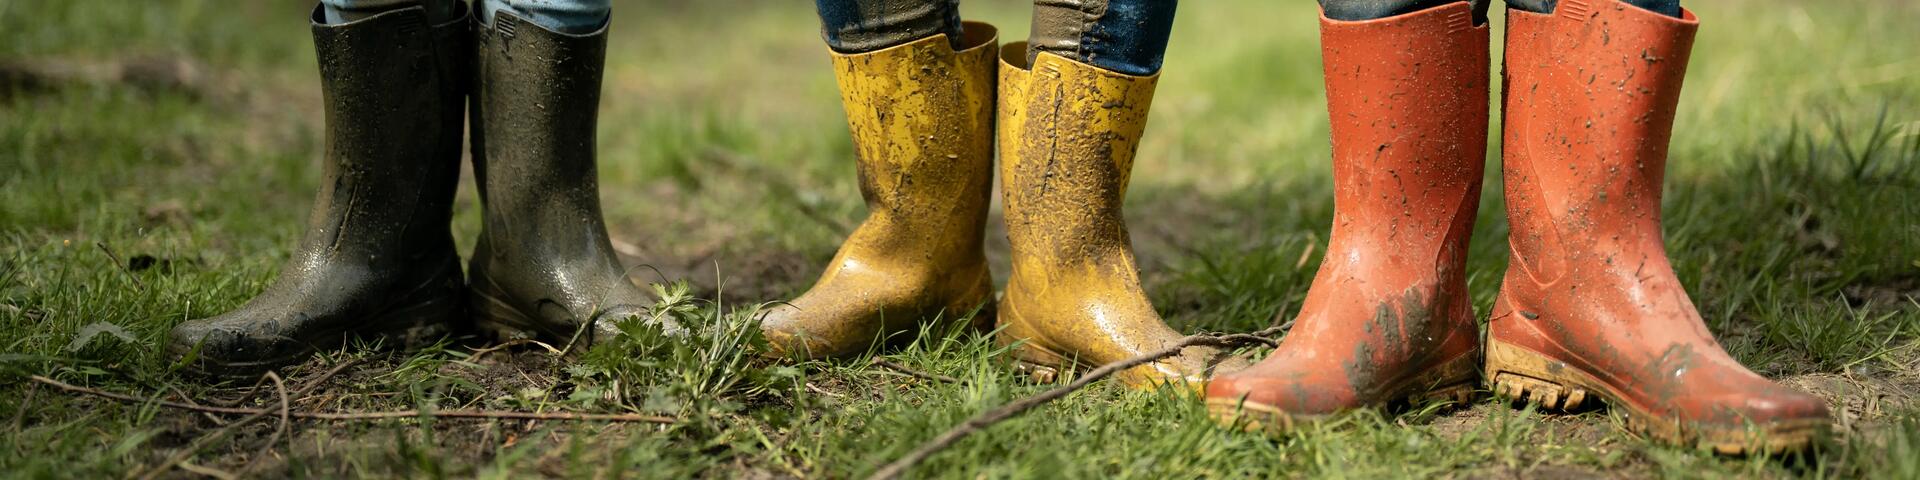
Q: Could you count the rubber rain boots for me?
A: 6